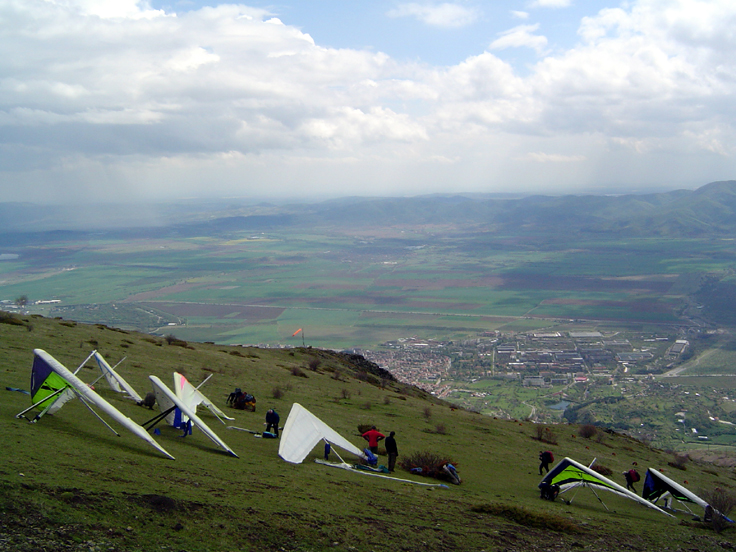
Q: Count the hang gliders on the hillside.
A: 7